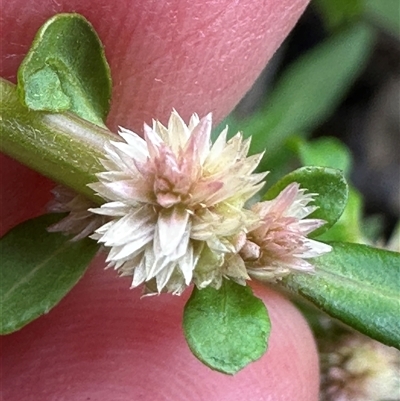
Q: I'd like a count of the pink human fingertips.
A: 2